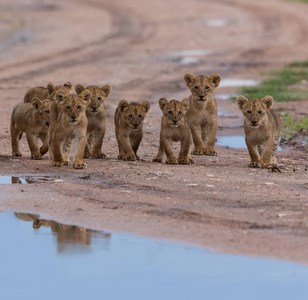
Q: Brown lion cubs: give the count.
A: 8